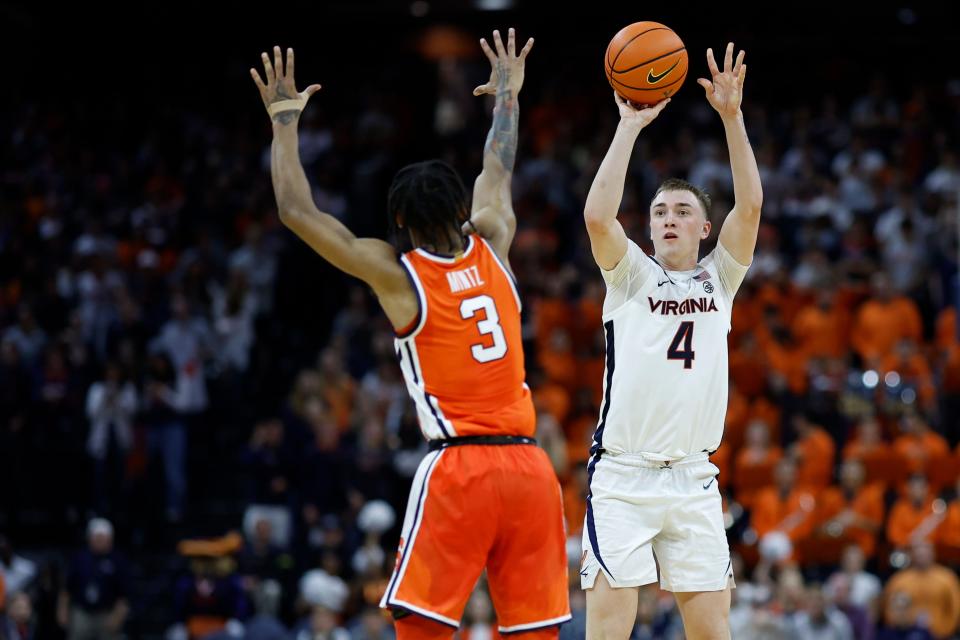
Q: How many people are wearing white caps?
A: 1